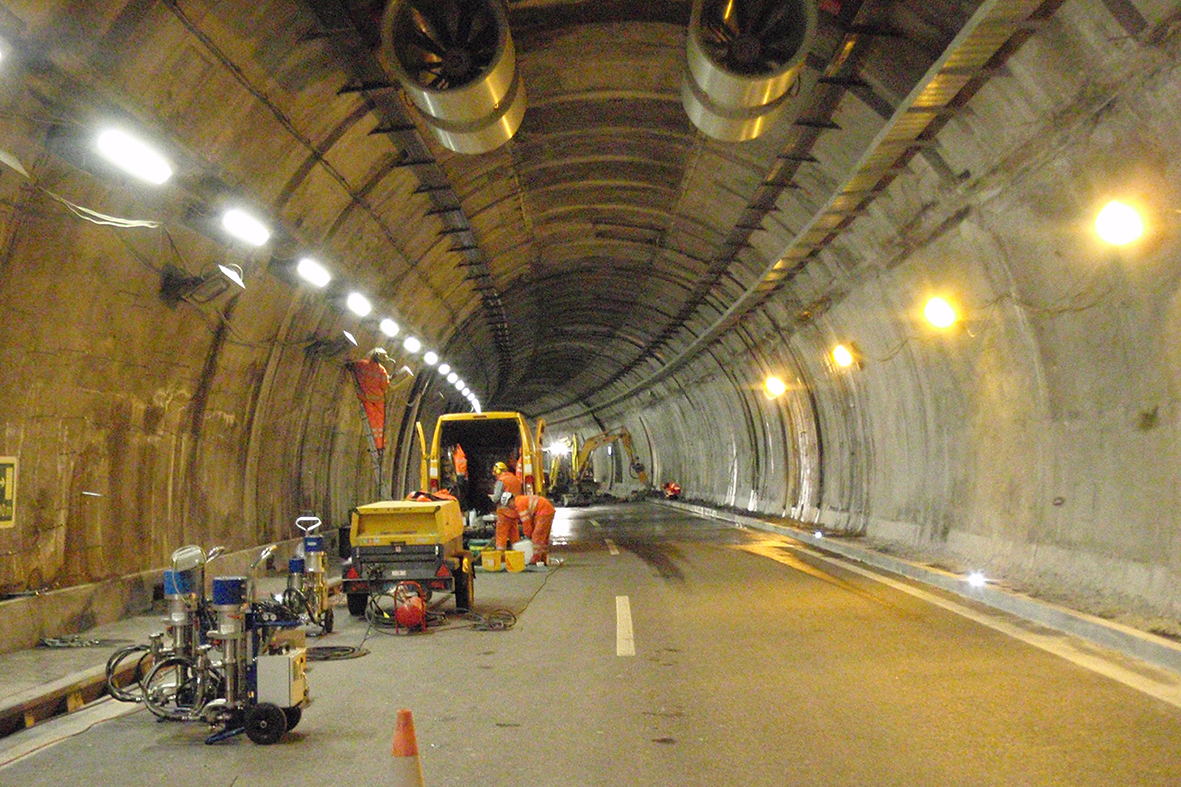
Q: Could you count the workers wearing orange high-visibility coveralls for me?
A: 3